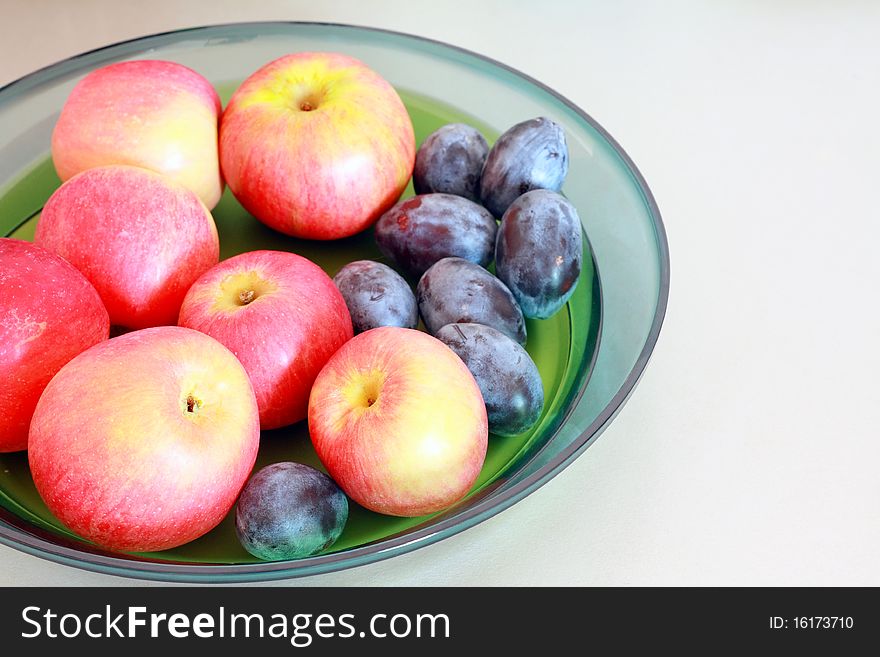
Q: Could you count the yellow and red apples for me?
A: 7